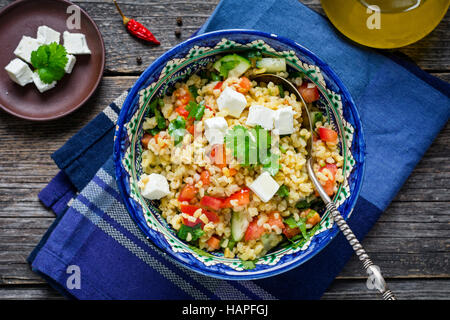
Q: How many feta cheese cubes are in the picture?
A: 12